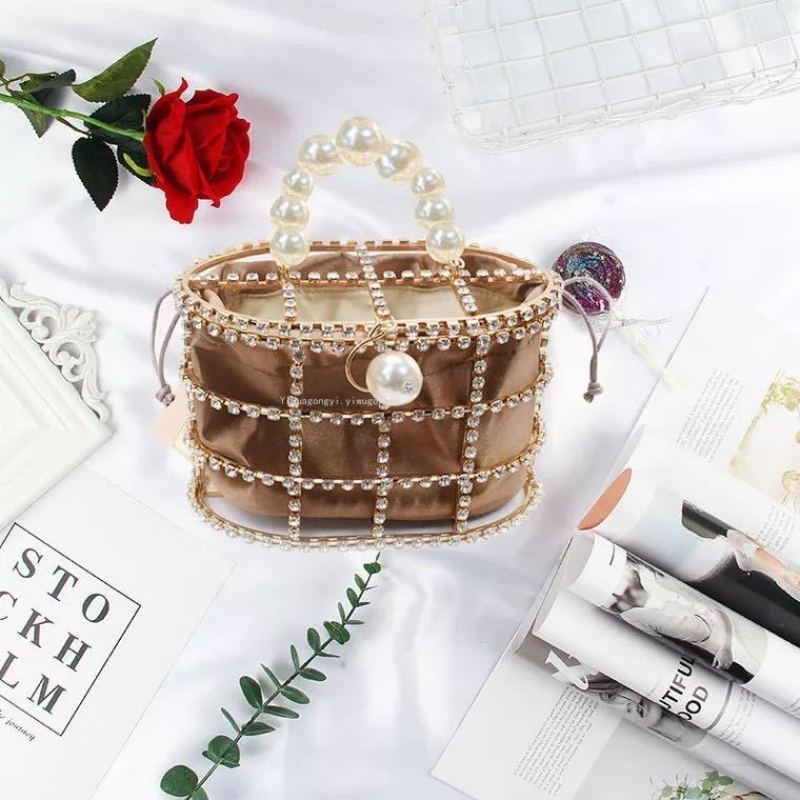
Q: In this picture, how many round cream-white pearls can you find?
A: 10